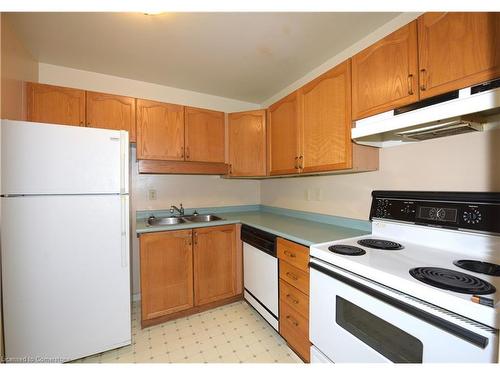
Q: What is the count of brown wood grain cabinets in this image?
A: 11